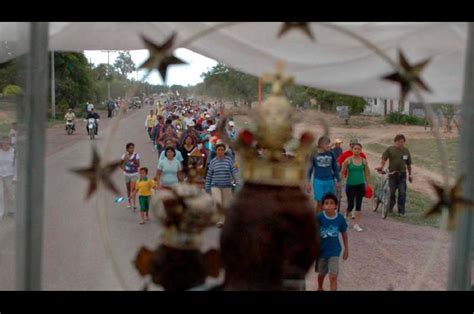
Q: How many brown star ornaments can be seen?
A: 5